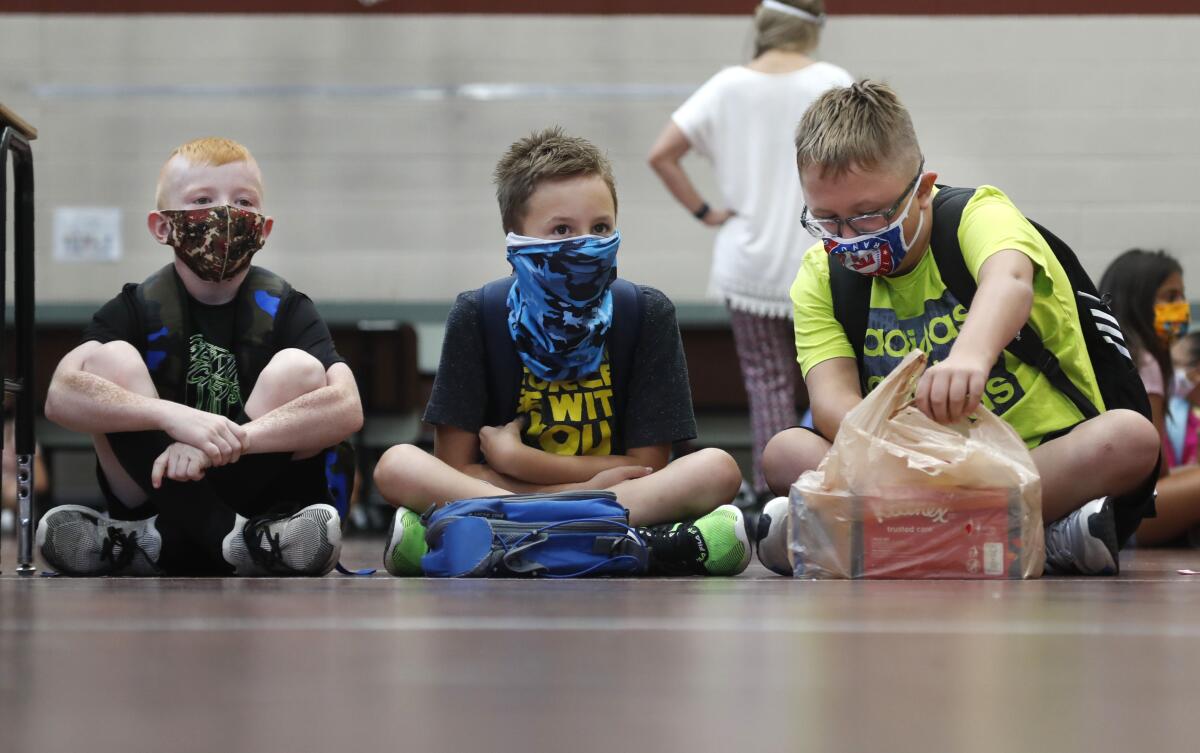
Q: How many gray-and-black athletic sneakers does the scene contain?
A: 4